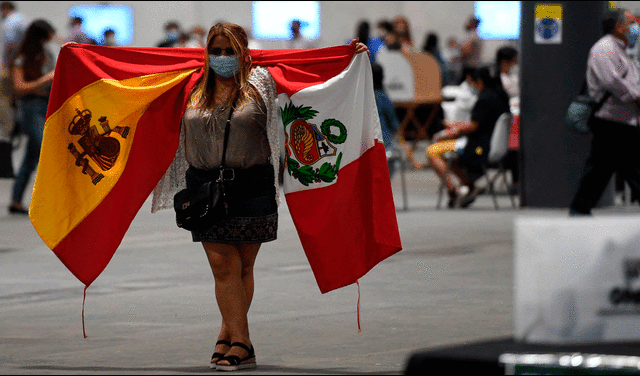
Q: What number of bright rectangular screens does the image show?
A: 3